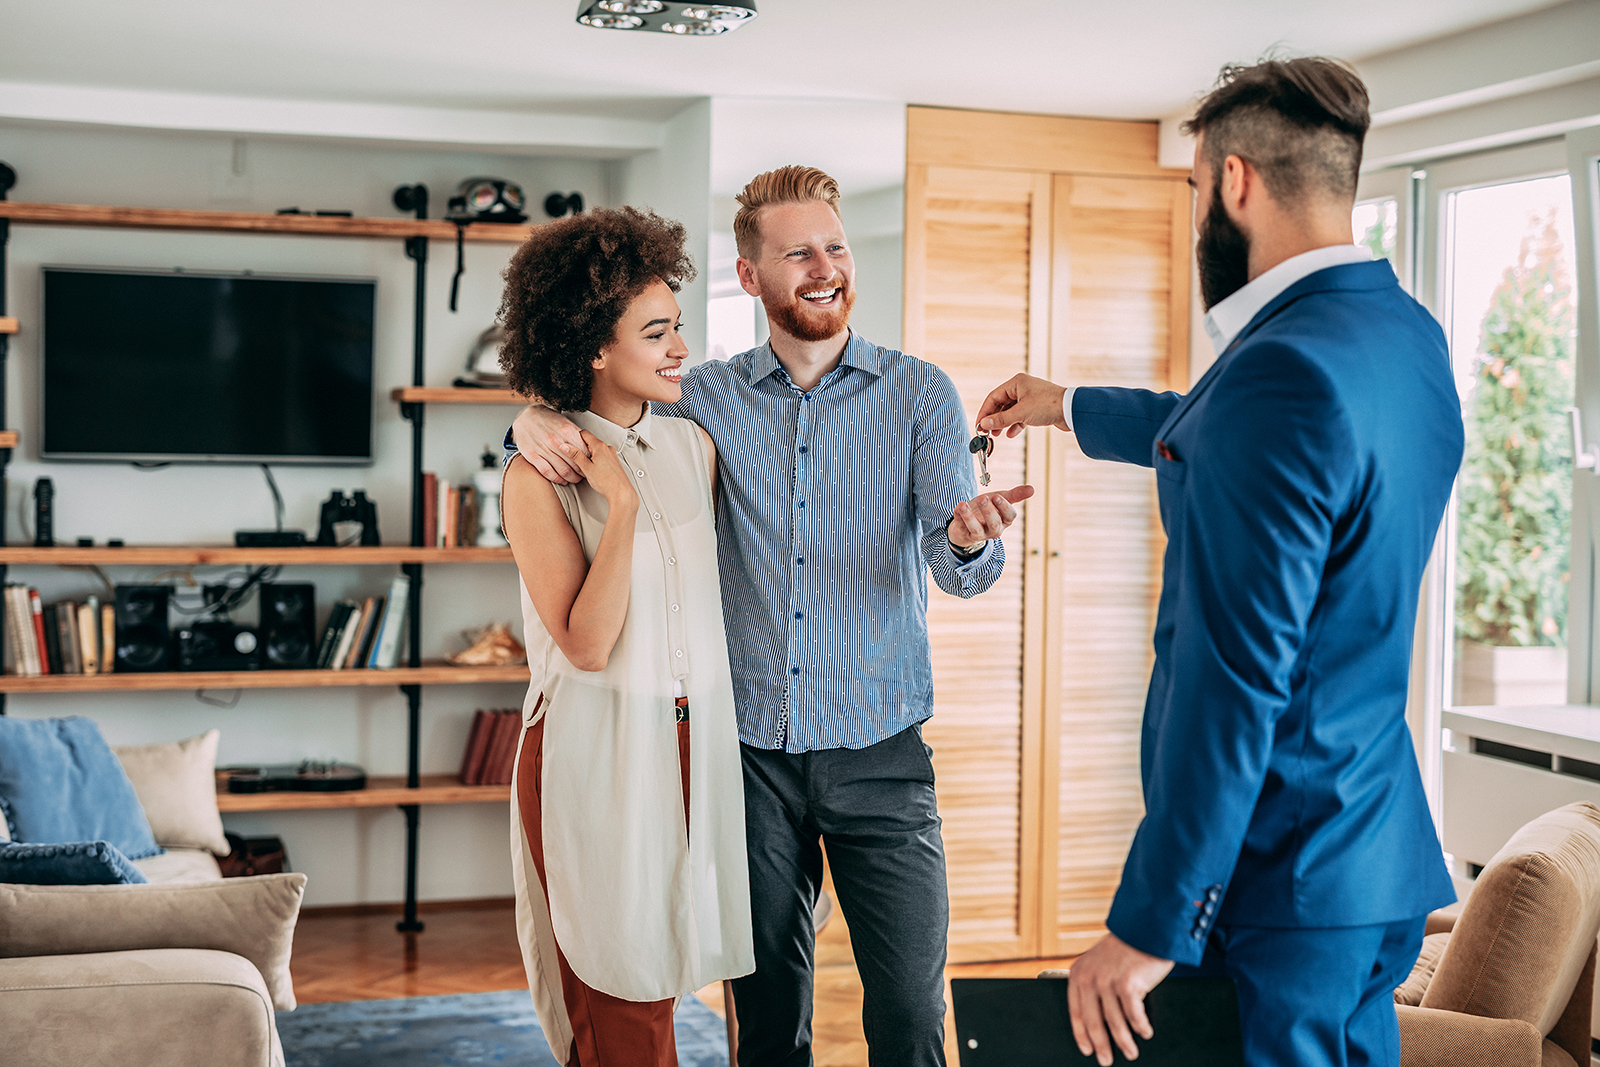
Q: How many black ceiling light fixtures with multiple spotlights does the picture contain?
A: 1